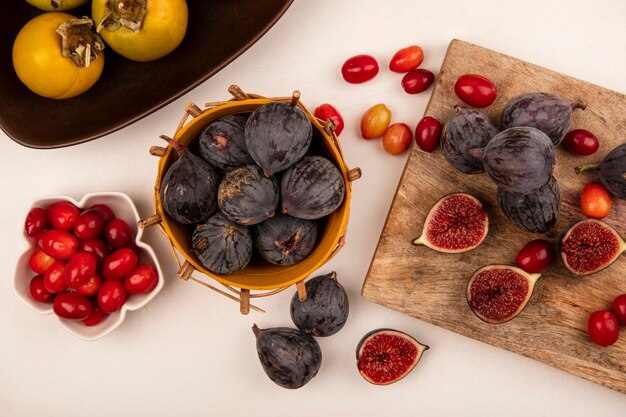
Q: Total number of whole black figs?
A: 14